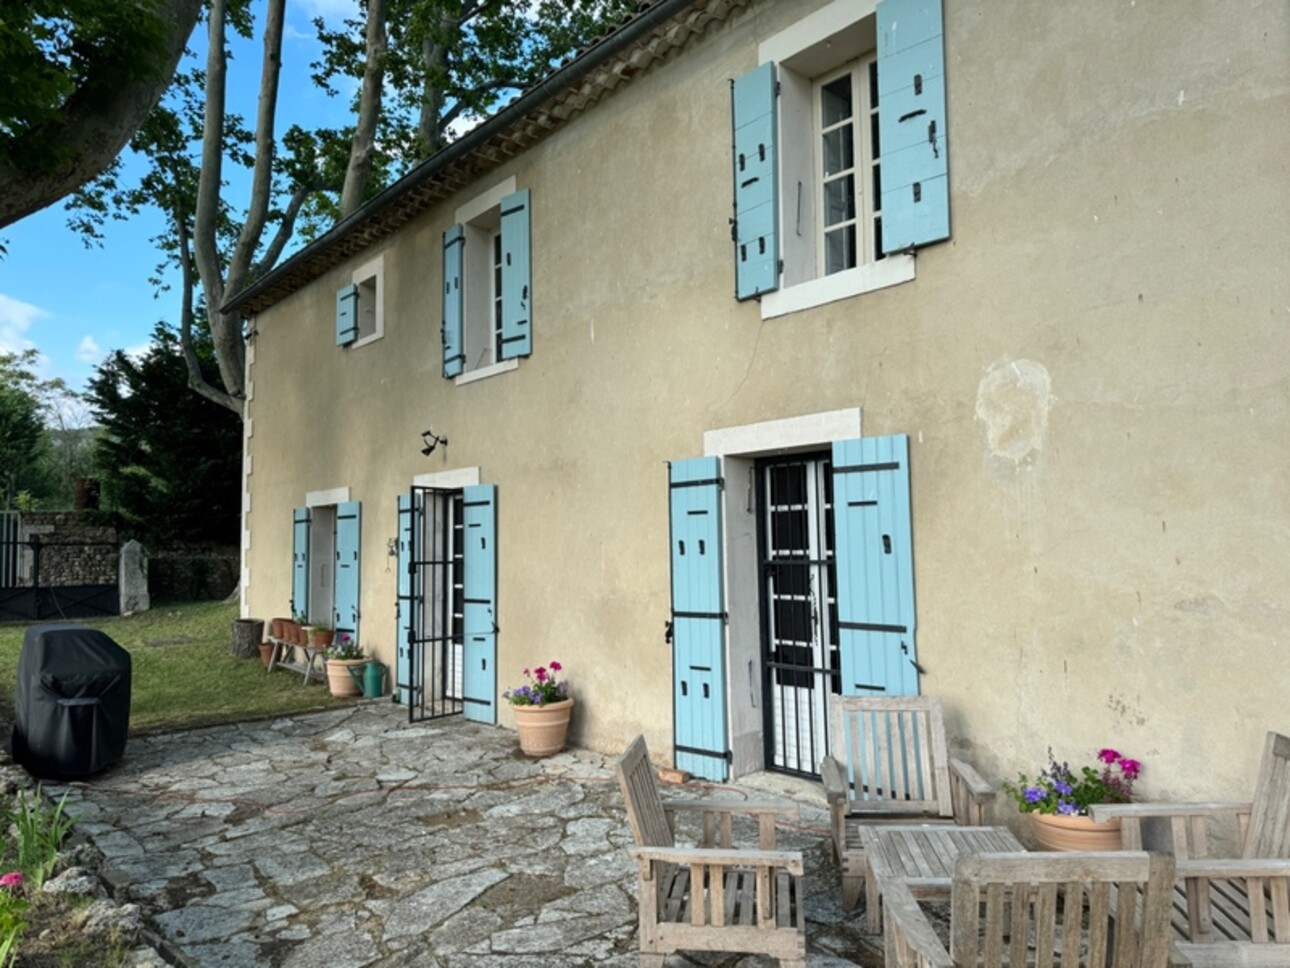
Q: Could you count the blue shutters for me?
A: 11